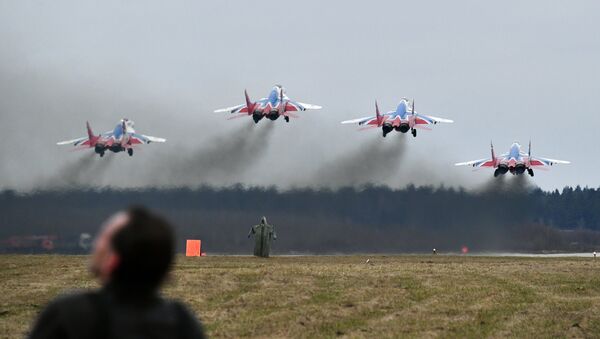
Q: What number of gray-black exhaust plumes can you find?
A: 4